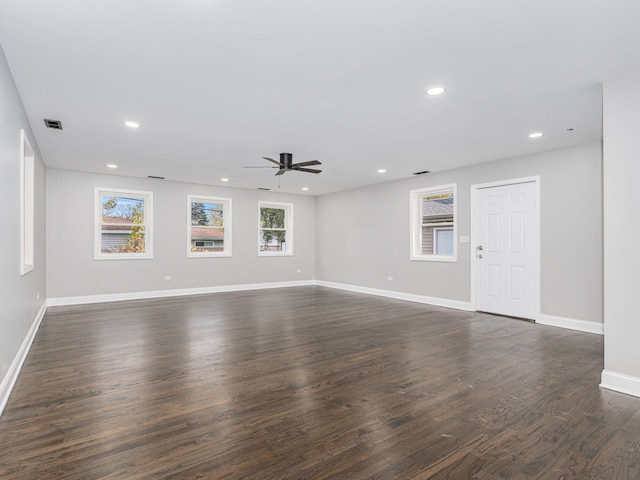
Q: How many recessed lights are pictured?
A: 7